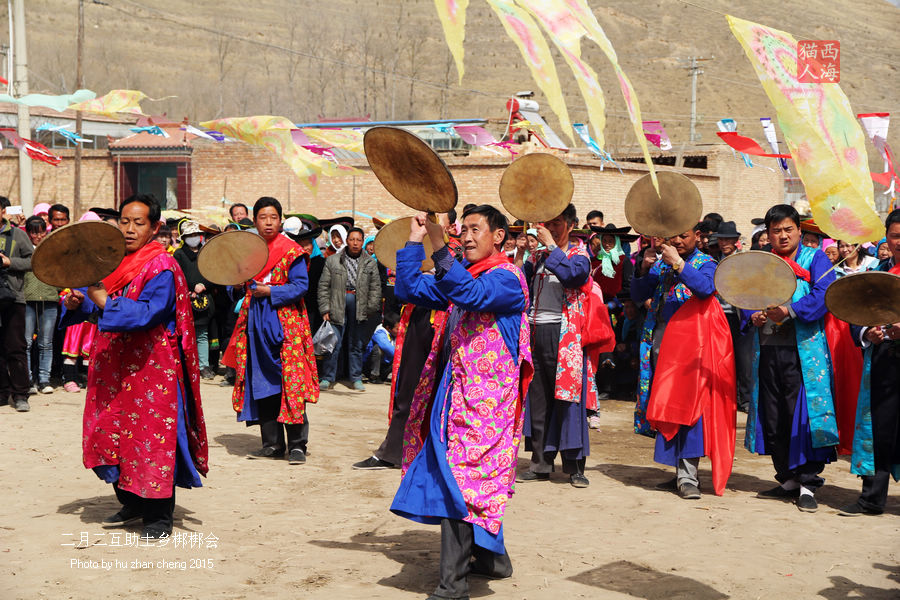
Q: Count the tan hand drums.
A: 8